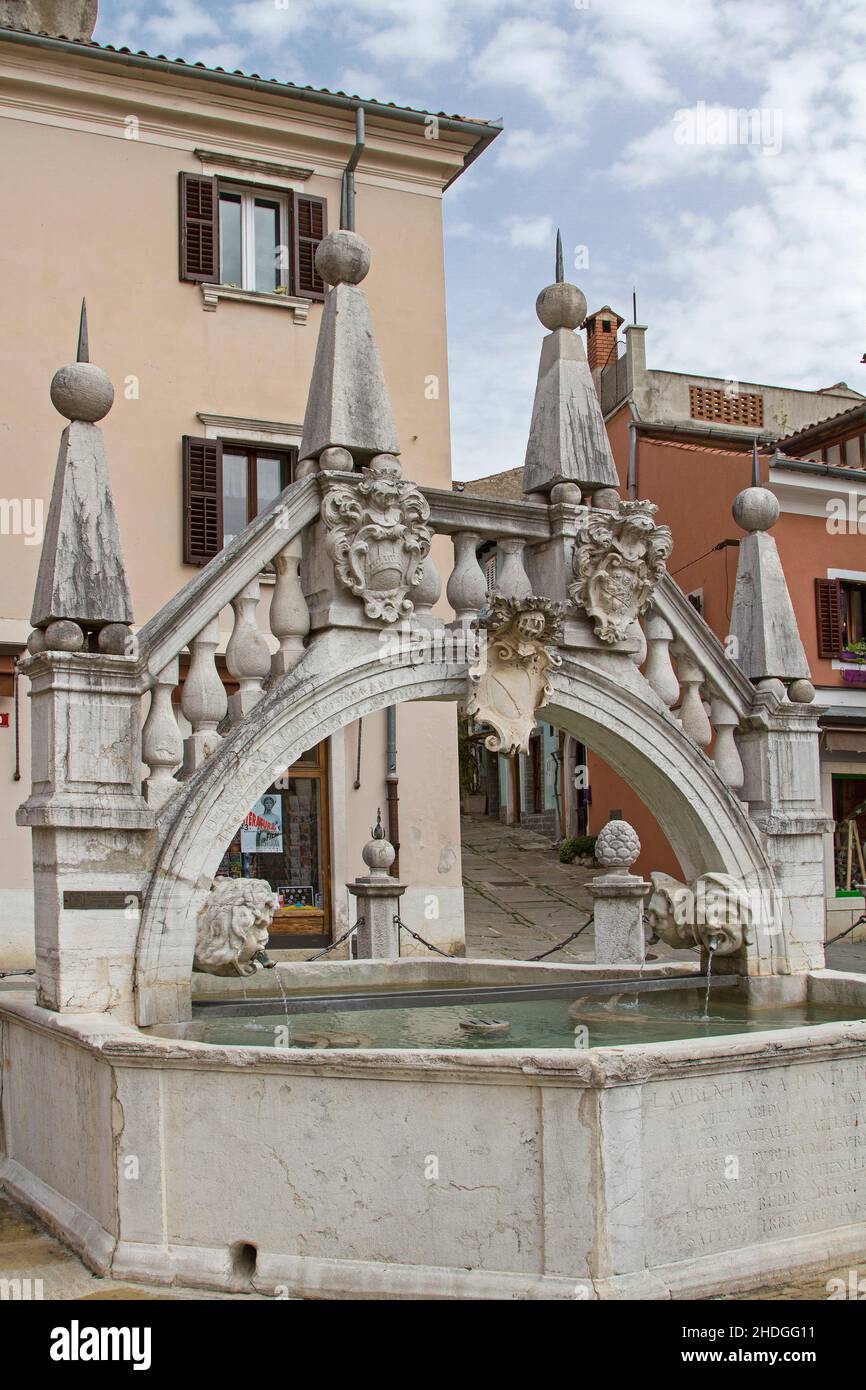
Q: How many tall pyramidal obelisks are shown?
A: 4